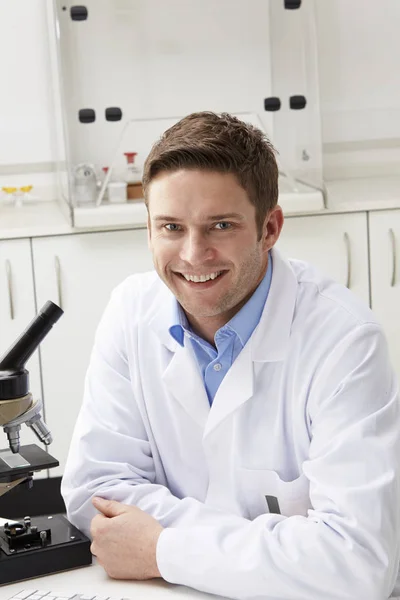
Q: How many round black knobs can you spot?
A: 6